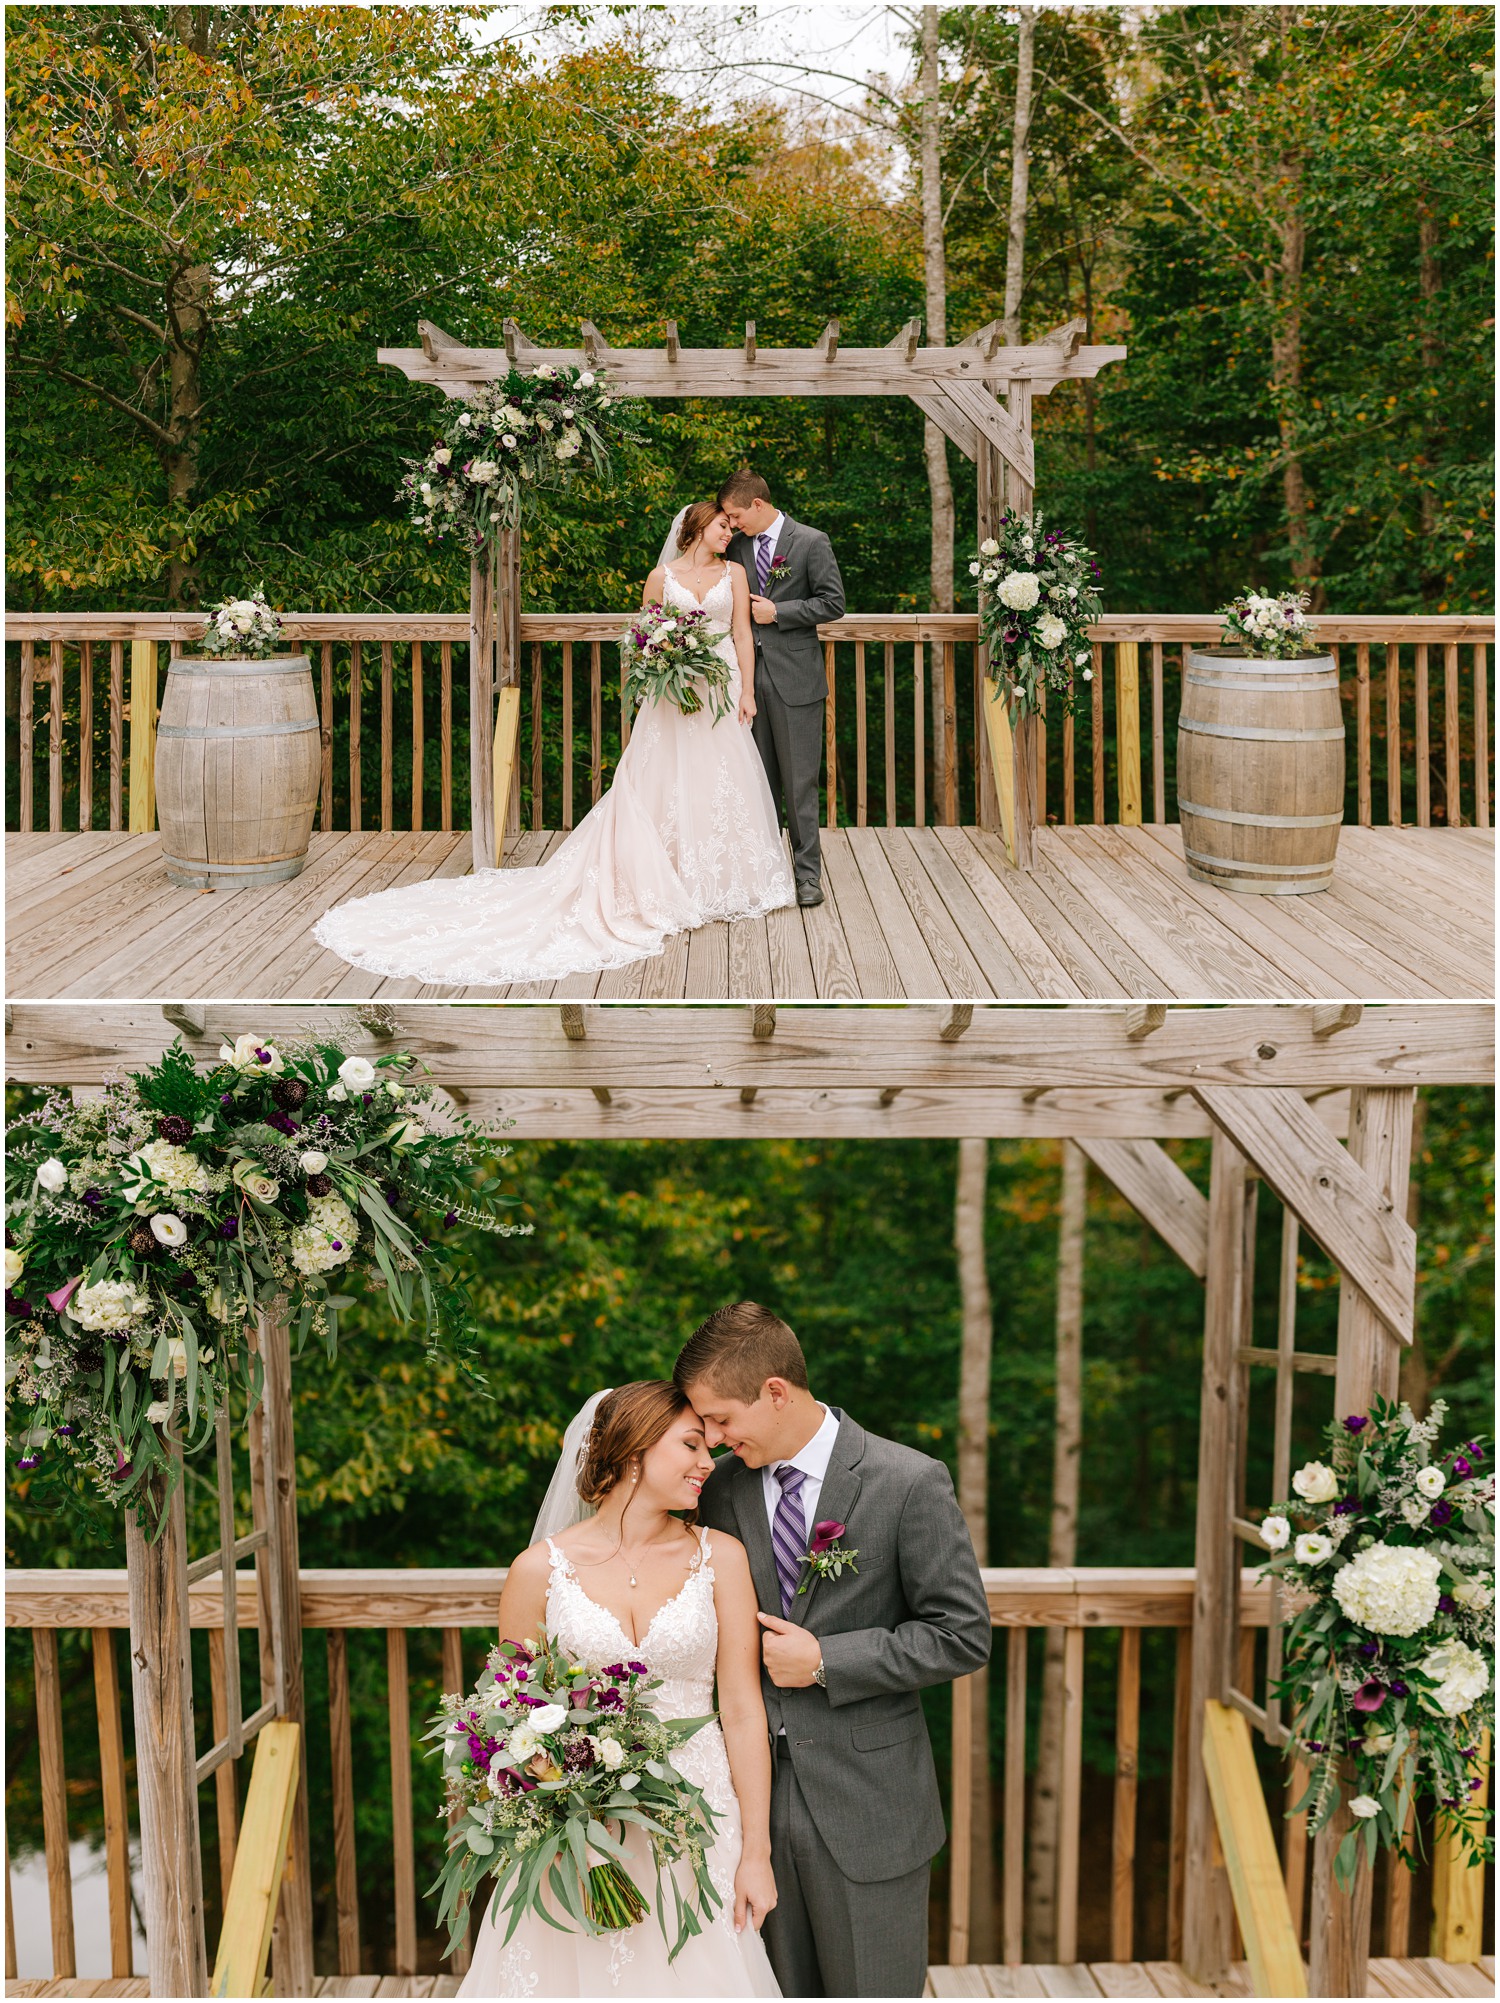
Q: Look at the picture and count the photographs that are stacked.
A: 2